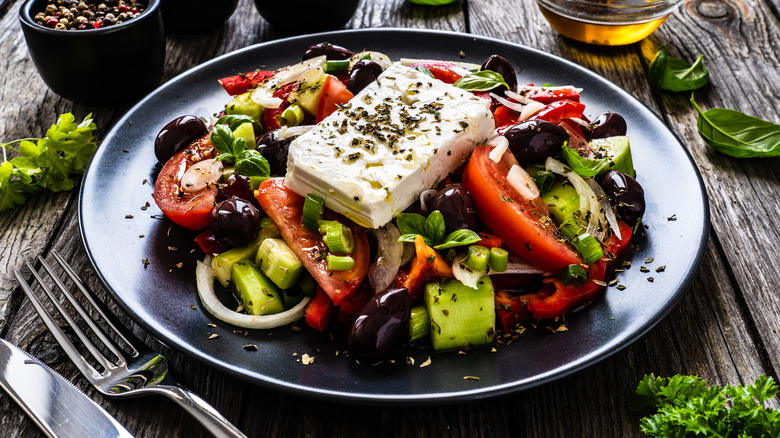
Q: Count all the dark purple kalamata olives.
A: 11